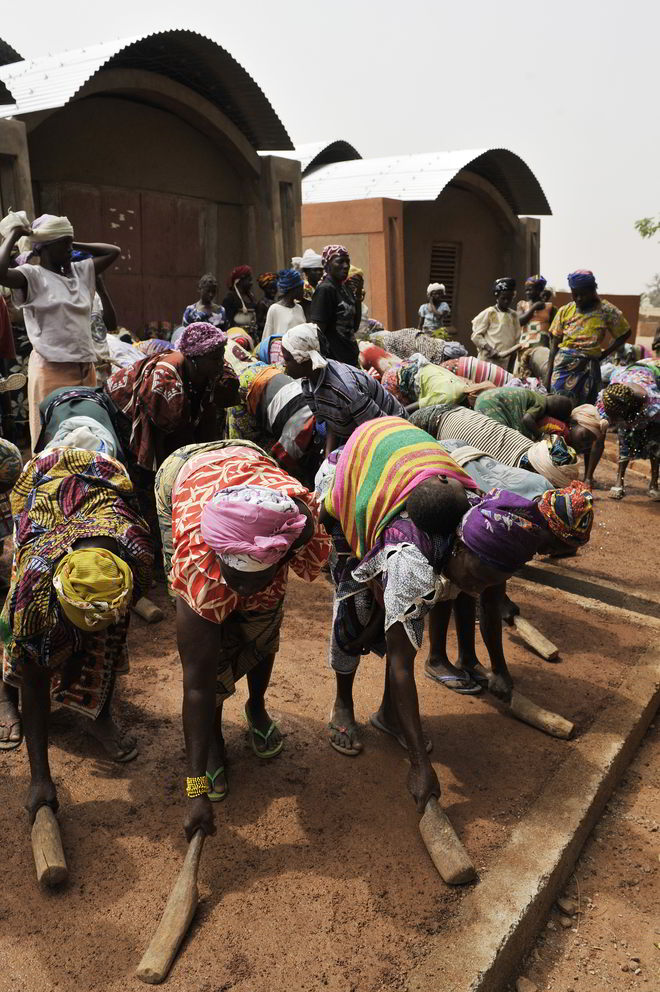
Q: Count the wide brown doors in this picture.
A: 1